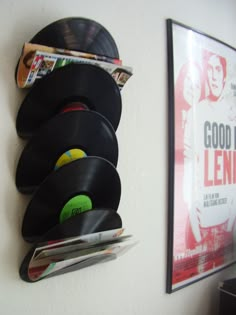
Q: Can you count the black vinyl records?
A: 5